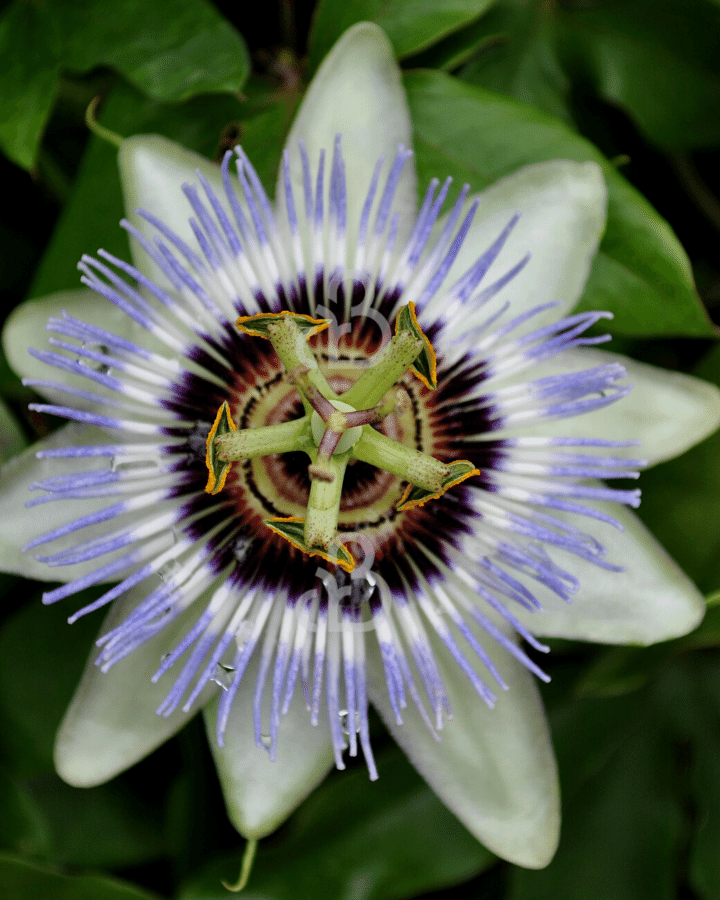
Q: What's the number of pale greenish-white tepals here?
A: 10